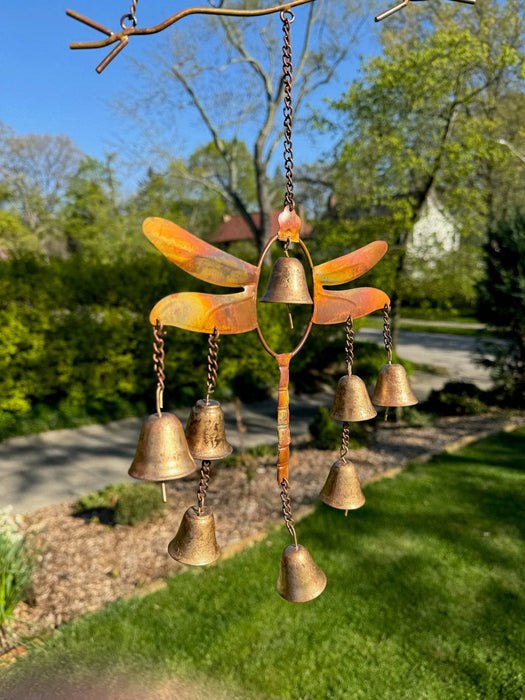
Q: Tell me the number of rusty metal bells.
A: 8